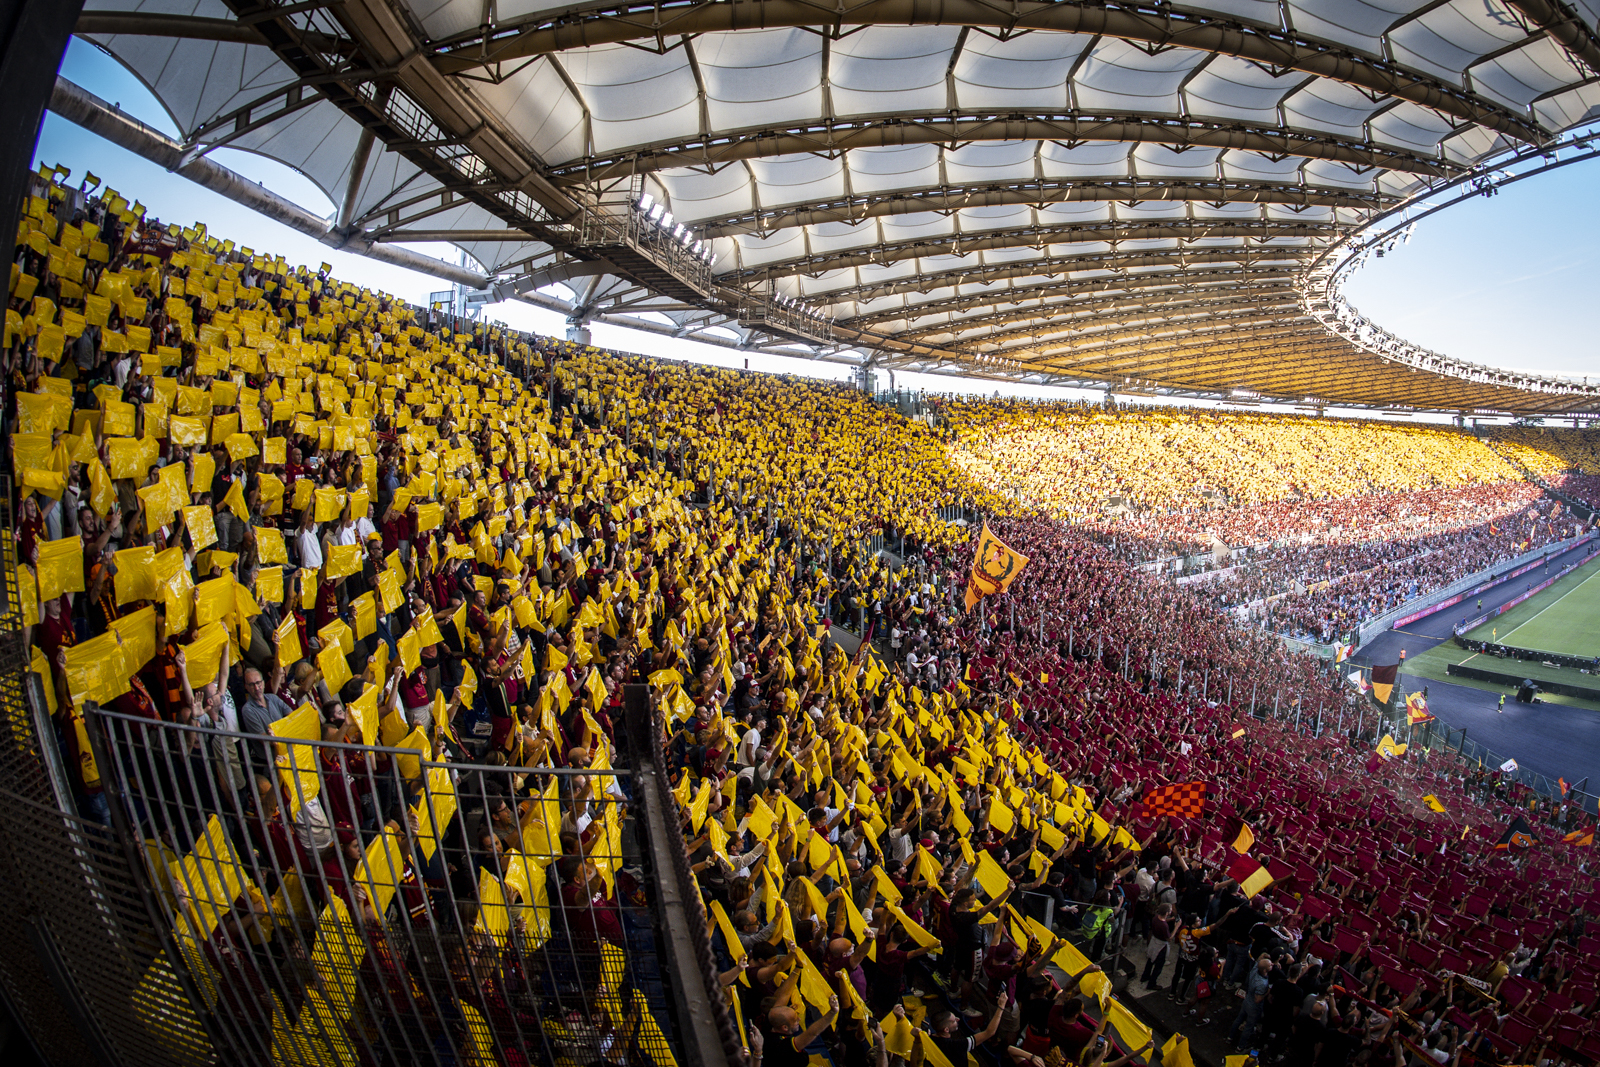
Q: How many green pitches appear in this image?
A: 1